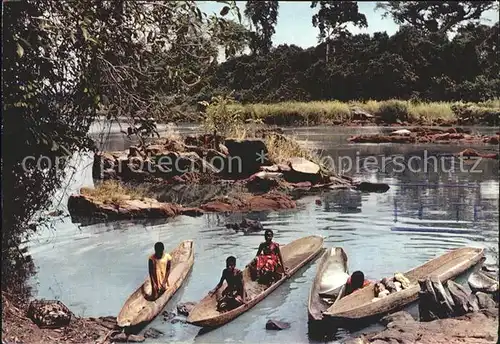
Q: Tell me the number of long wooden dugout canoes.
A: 4